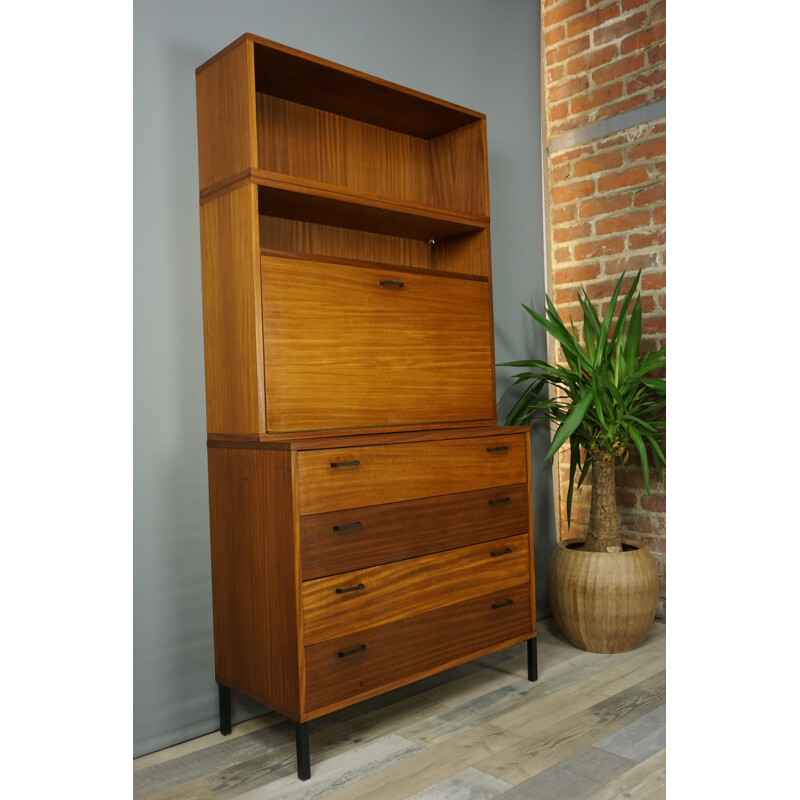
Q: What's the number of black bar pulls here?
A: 9